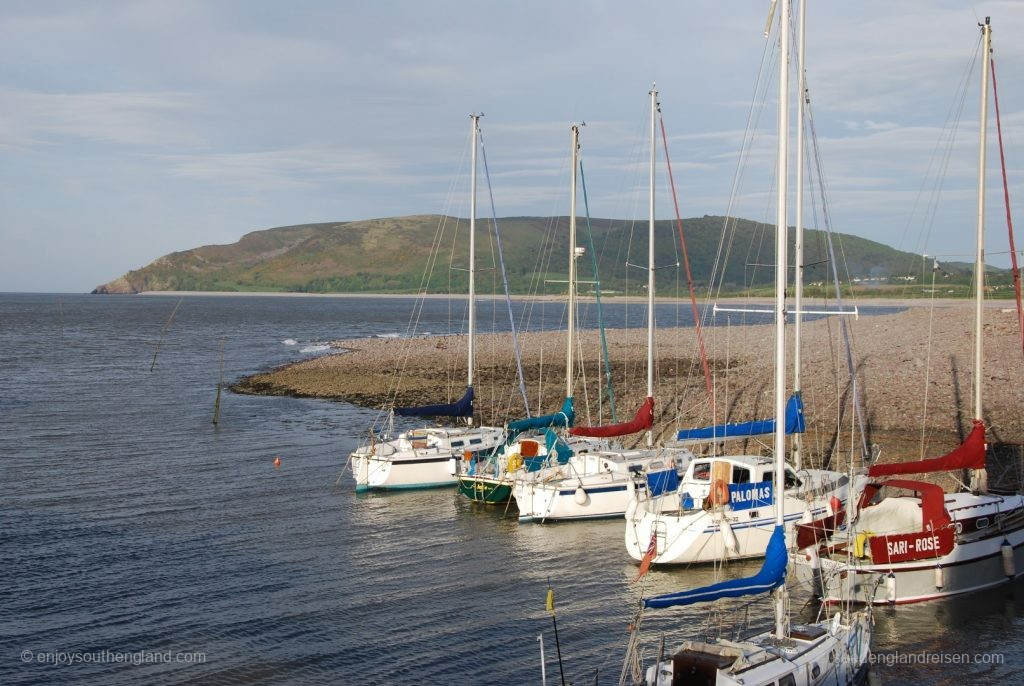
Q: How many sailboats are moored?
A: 6